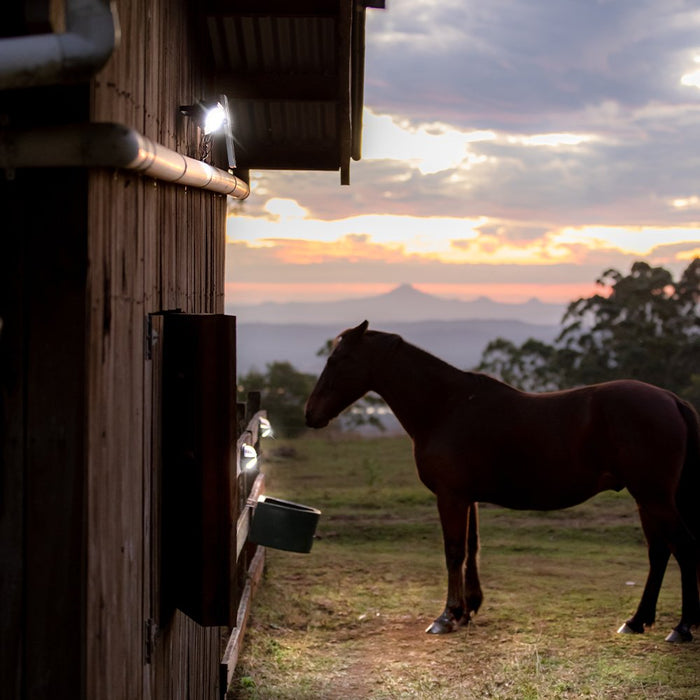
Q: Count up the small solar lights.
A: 2